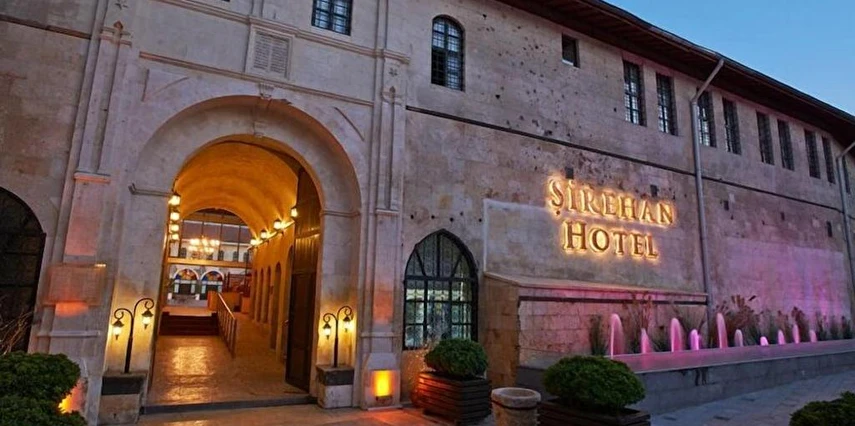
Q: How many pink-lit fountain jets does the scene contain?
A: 10